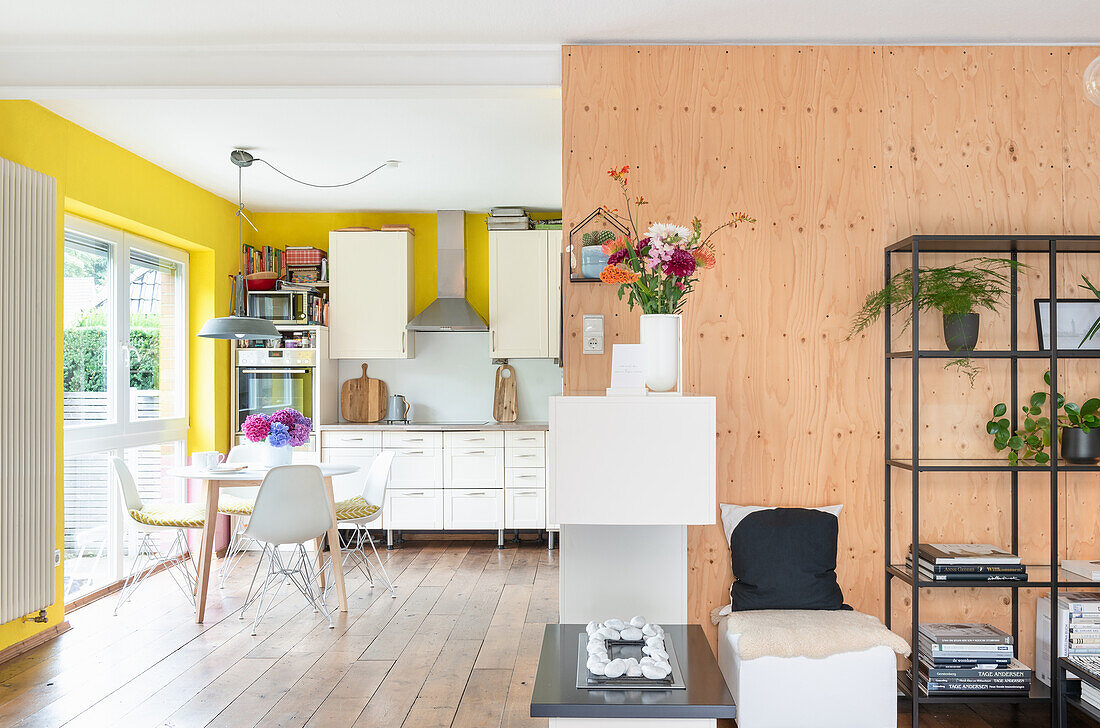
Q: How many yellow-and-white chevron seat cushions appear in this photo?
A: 3